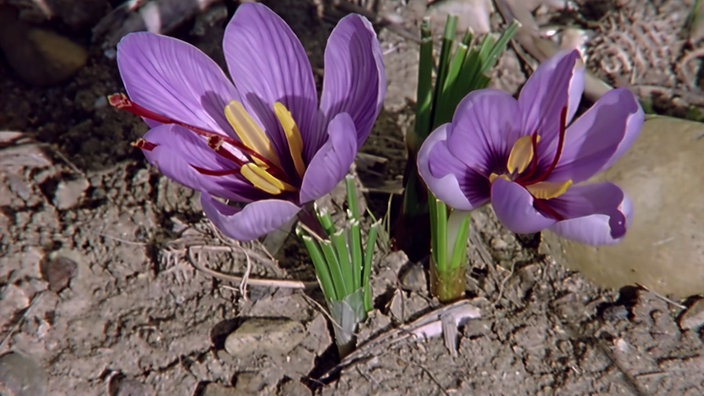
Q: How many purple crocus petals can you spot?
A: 12